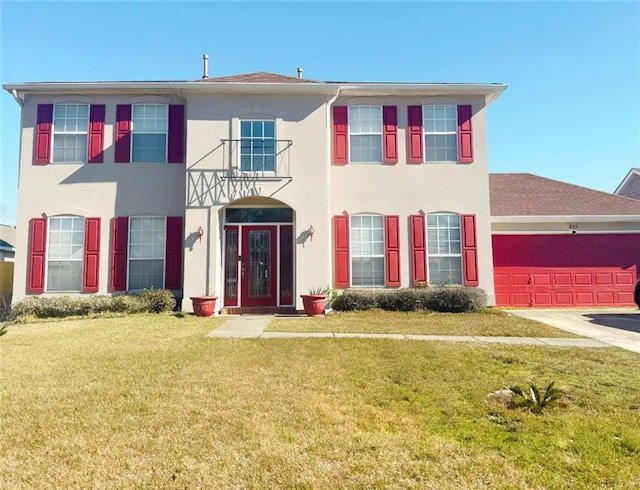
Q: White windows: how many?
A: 9